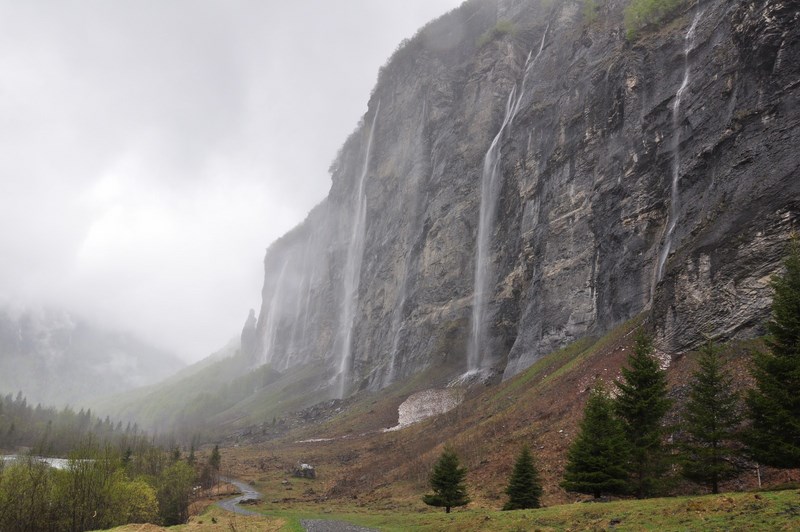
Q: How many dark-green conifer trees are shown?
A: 6